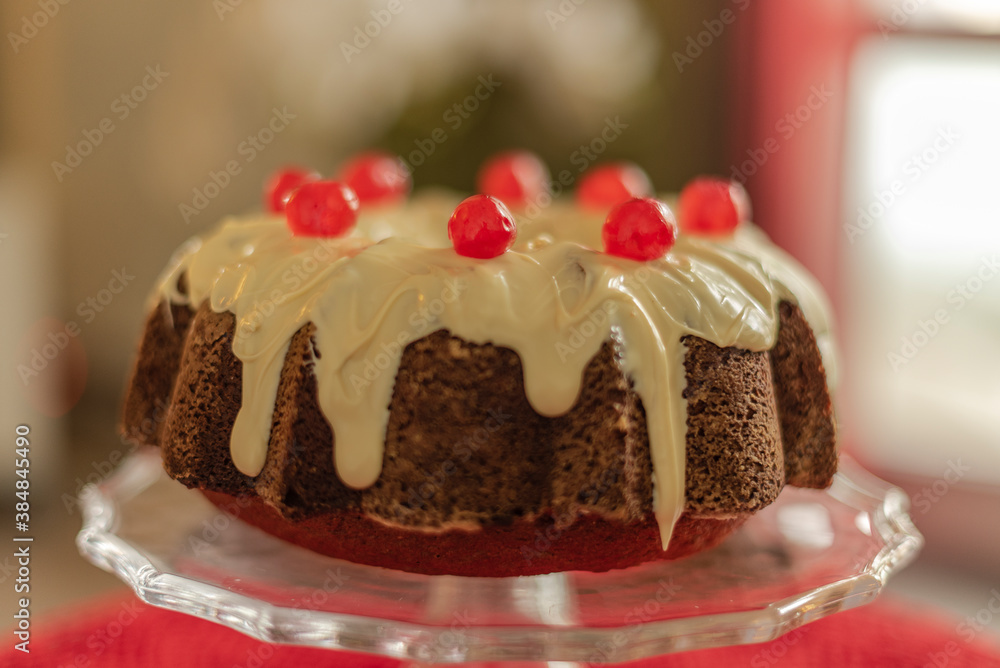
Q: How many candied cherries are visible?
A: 8